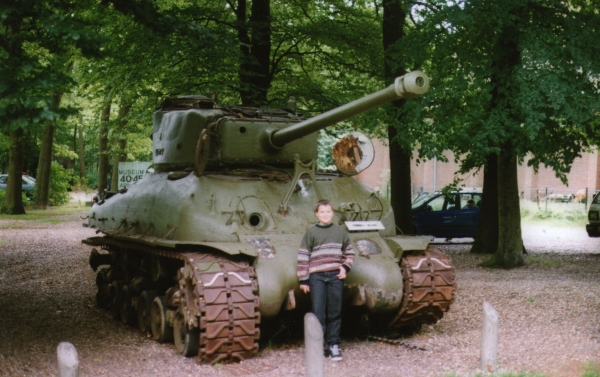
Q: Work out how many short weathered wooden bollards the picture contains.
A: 3